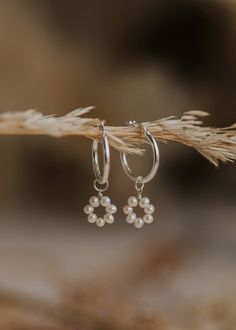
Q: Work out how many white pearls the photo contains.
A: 14